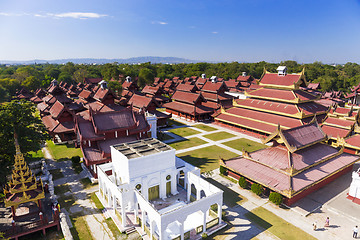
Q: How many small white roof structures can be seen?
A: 7